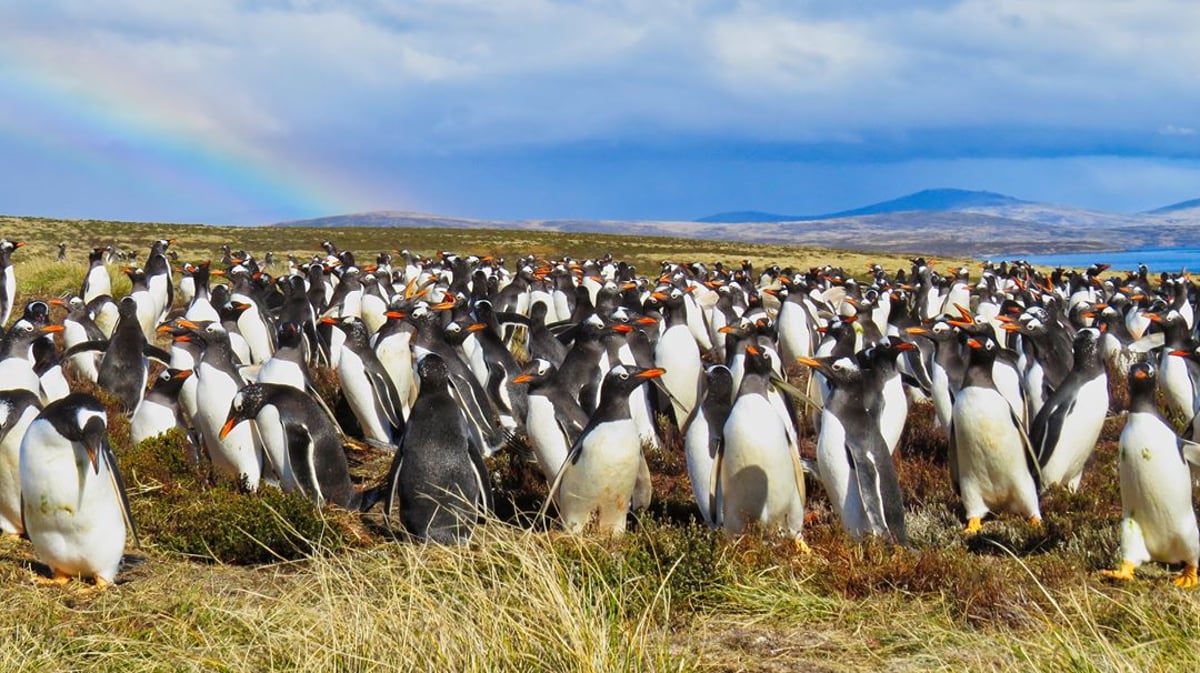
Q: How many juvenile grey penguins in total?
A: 0